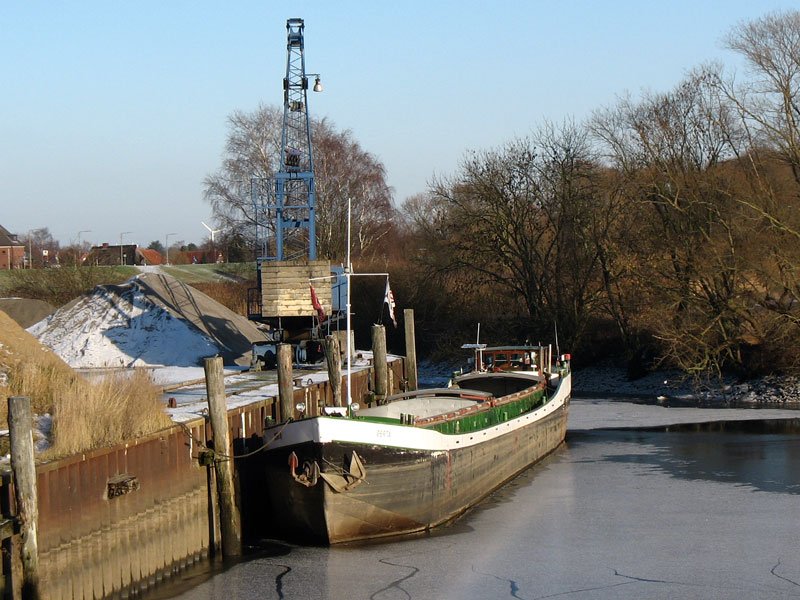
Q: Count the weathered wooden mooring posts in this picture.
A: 6